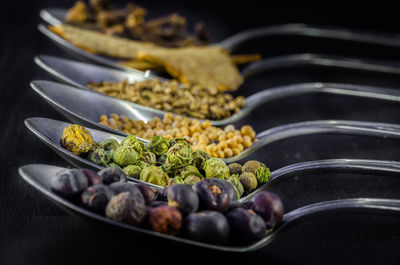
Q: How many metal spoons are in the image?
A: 6